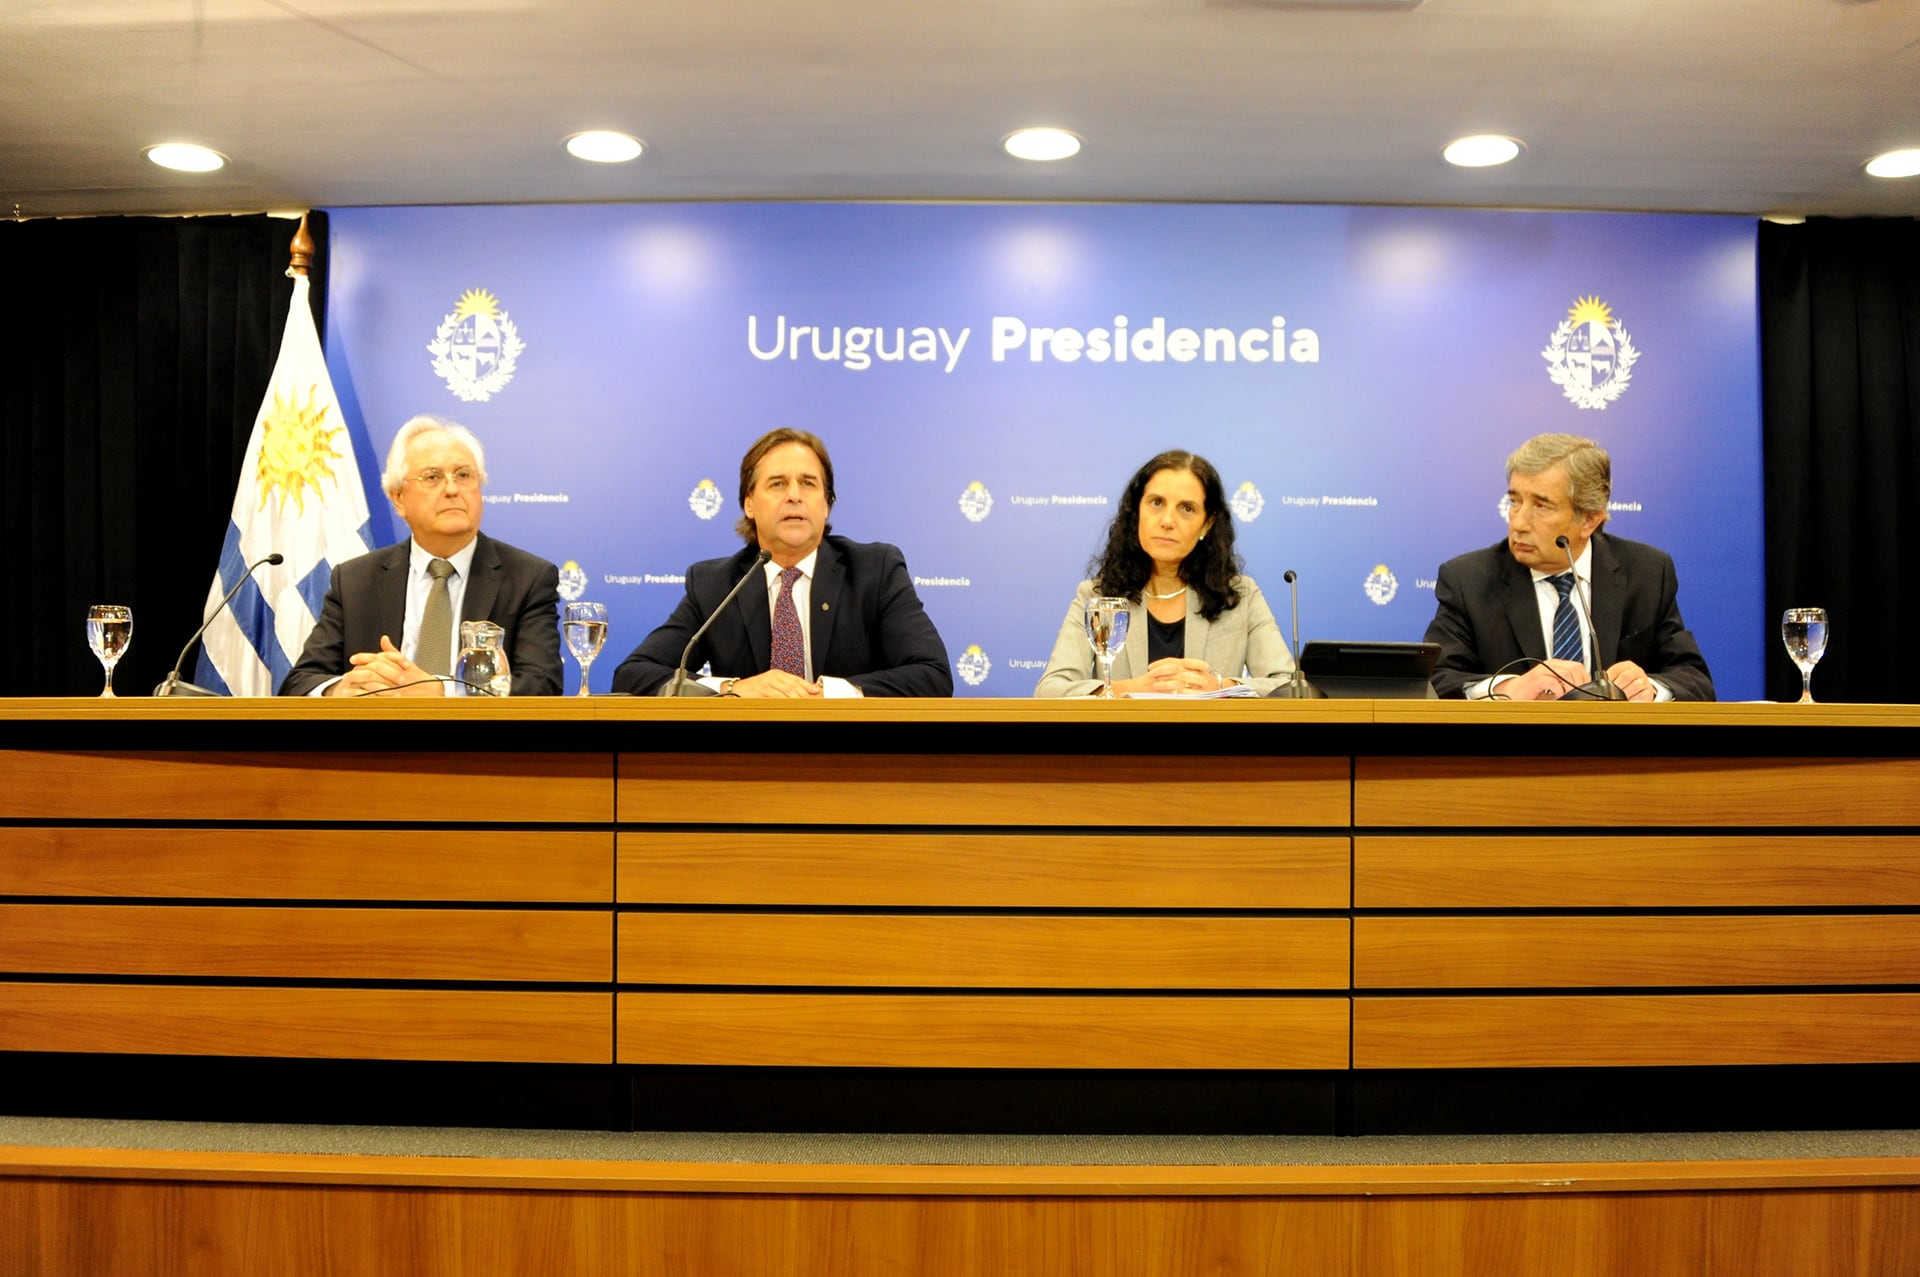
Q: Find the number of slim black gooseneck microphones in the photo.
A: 4